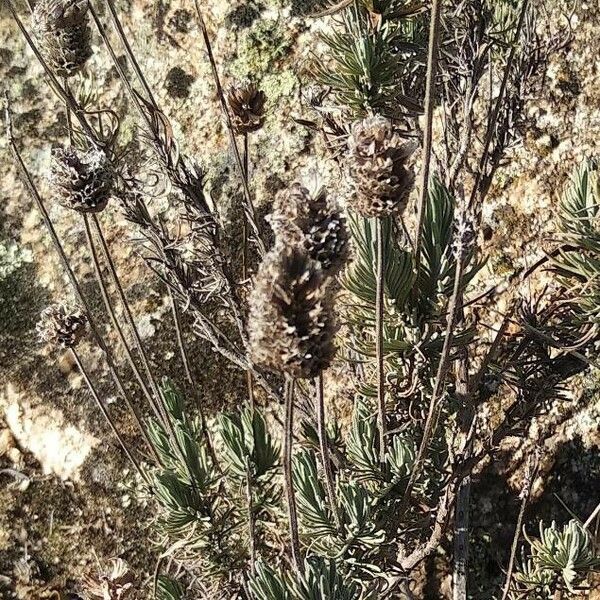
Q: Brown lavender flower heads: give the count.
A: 7